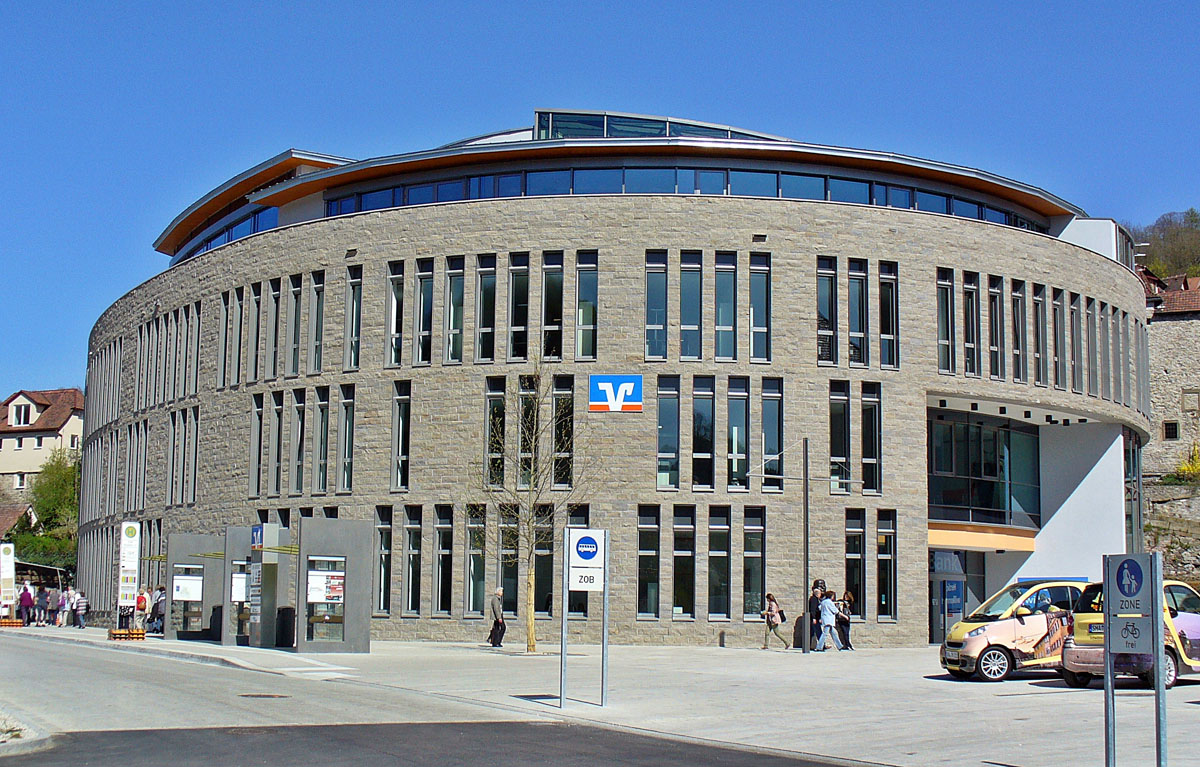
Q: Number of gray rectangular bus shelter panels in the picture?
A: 3